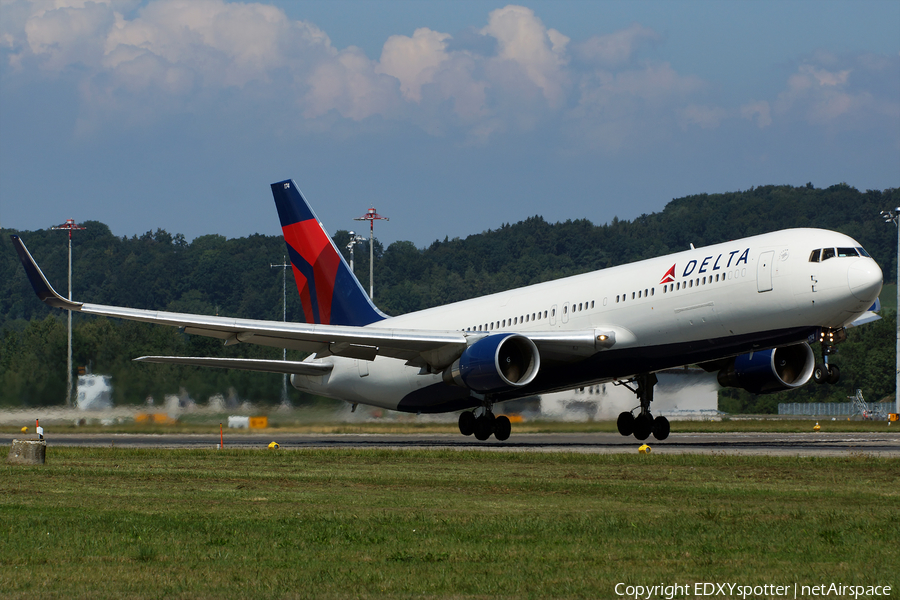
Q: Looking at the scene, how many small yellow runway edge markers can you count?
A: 4